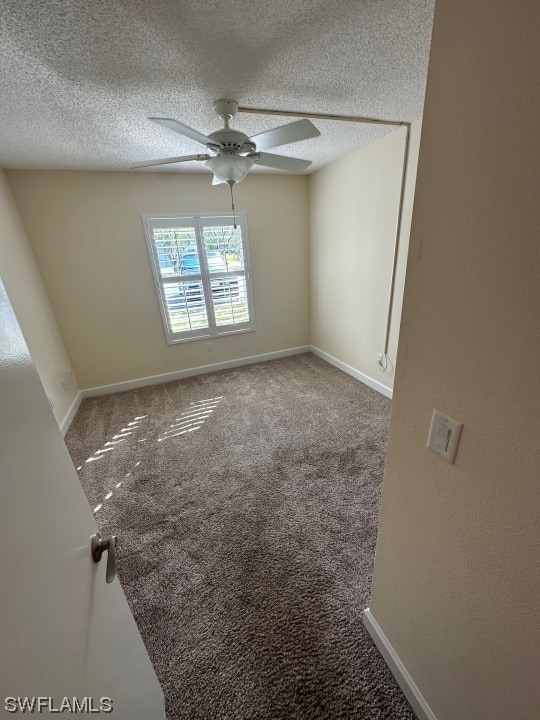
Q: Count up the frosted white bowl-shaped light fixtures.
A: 1